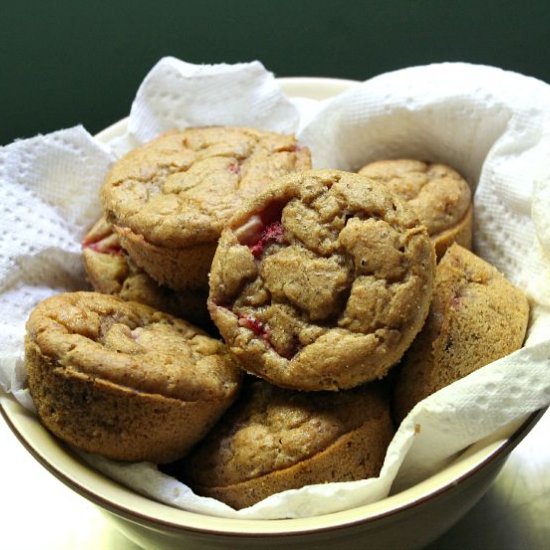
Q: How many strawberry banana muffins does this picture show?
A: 7